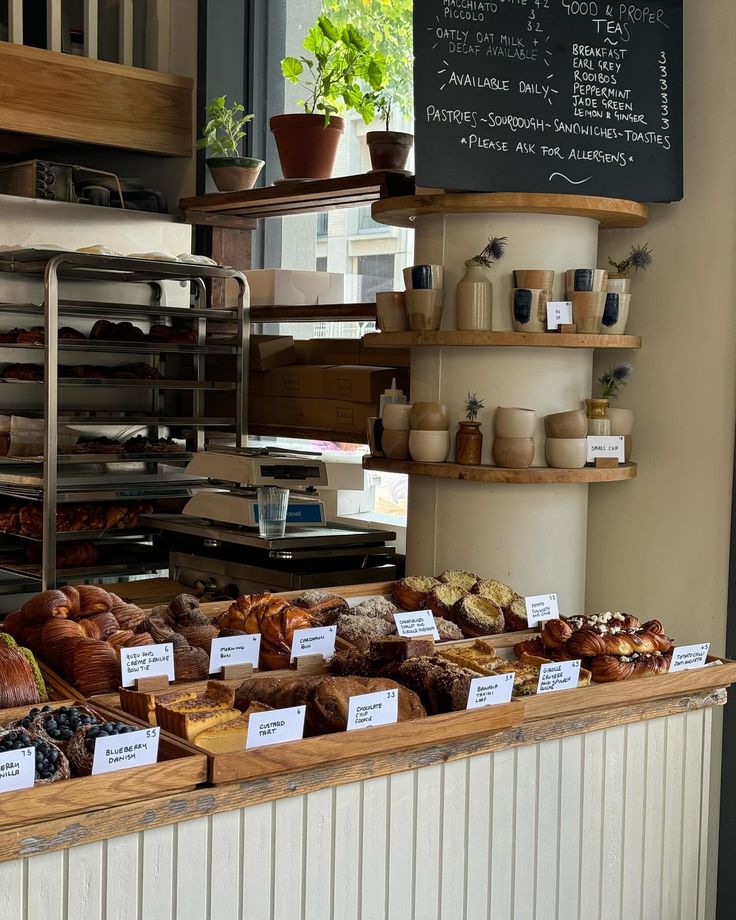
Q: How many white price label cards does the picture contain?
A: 14